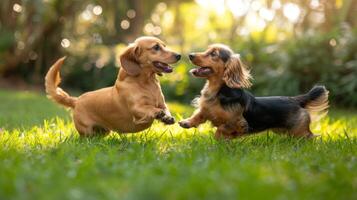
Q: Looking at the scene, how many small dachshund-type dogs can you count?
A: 2